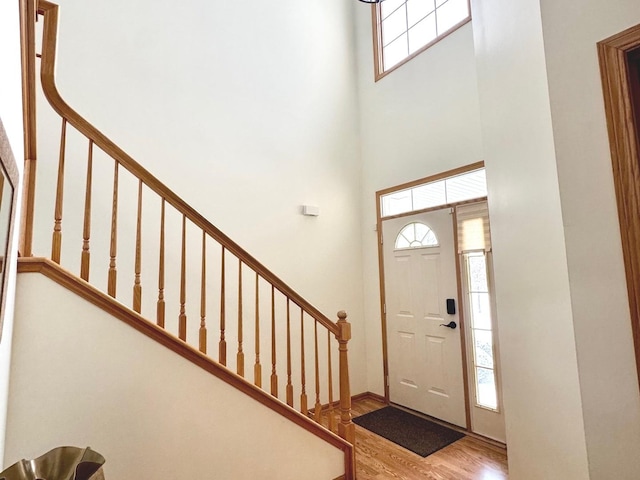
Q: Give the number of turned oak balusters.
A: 15